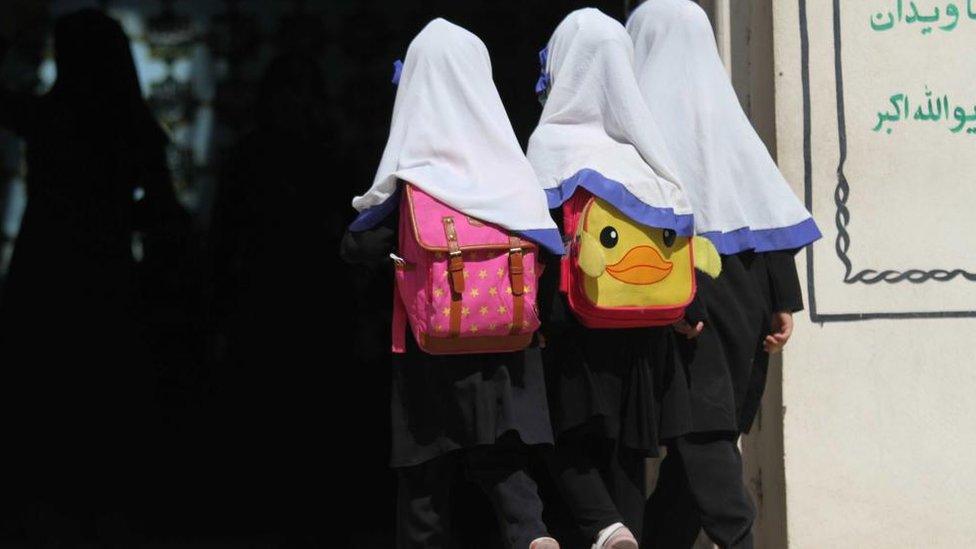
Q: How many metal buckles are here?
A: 2